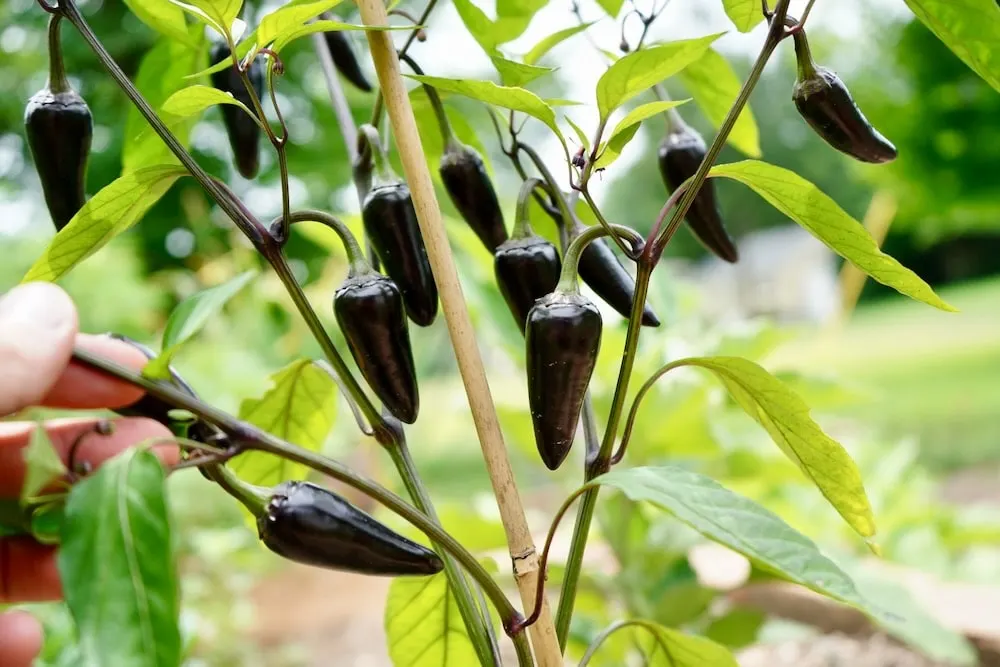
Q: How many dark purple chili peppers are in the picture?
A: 13